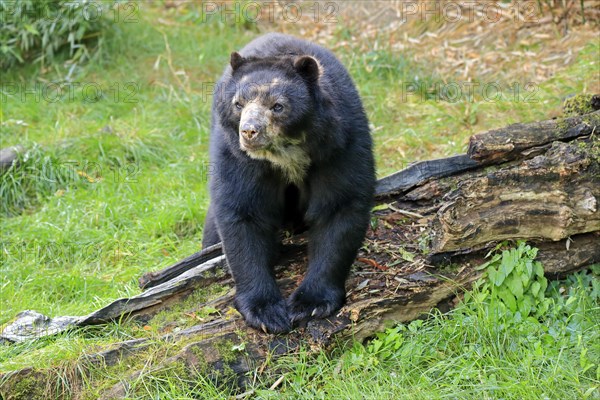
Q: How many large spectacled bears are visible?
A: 1